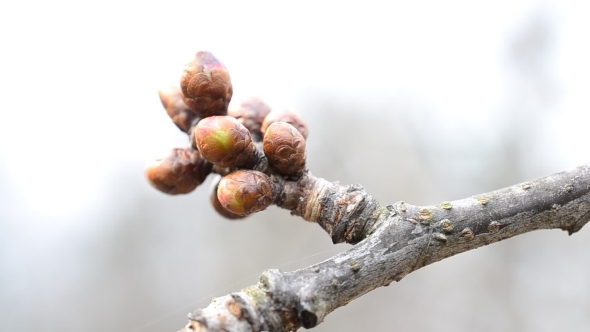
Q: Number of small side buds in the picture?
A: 9